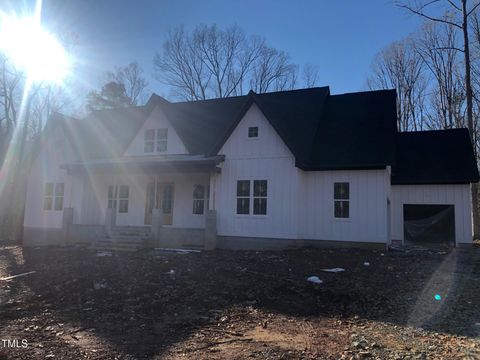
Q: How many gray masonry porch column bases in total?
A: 4